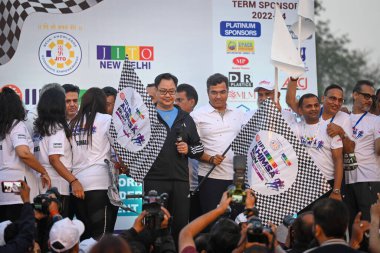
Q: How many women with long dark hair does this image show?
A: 3